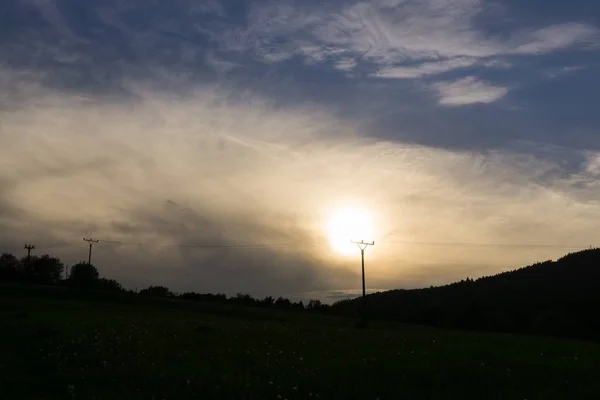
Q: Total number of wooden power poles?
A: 3